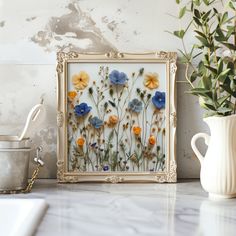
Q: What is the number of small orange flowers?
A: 5